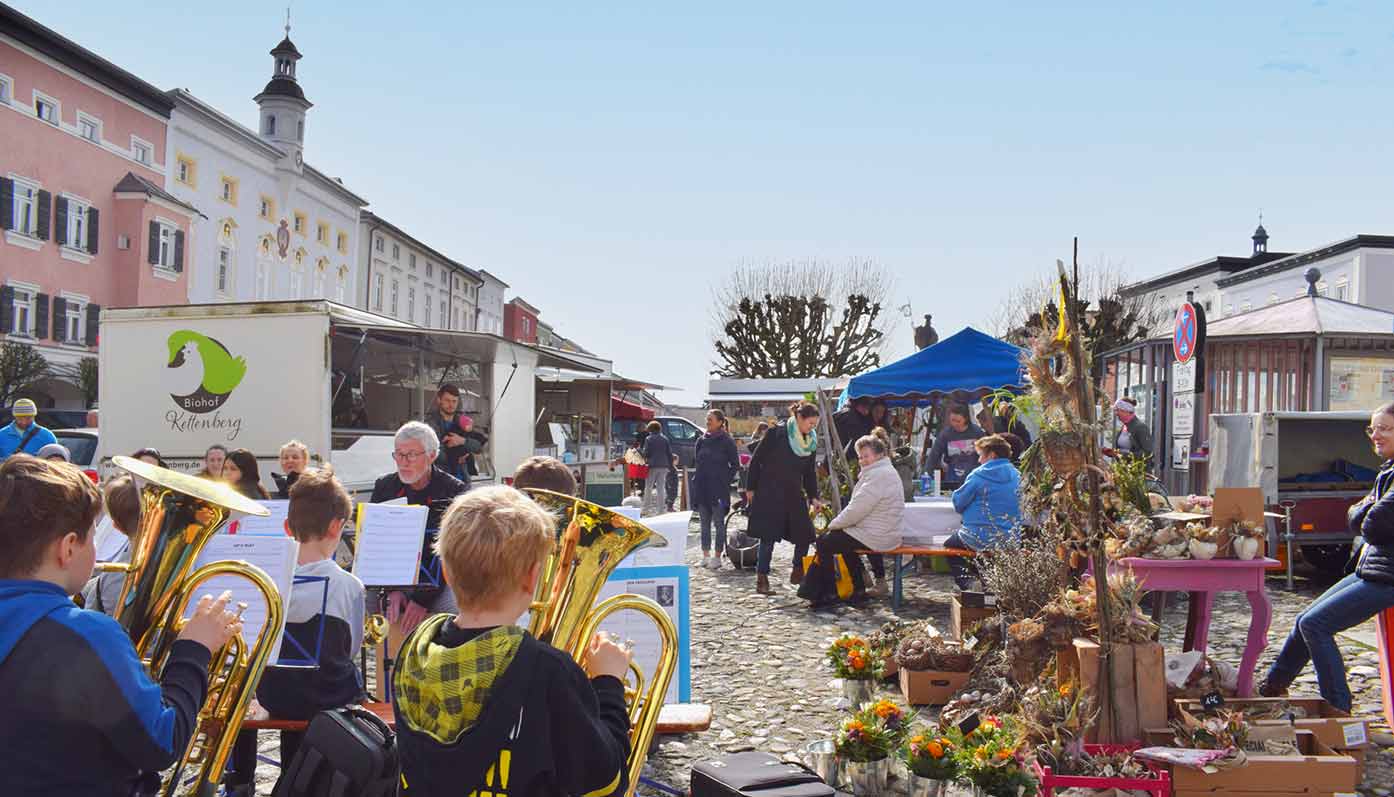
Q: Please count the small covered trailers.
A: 1